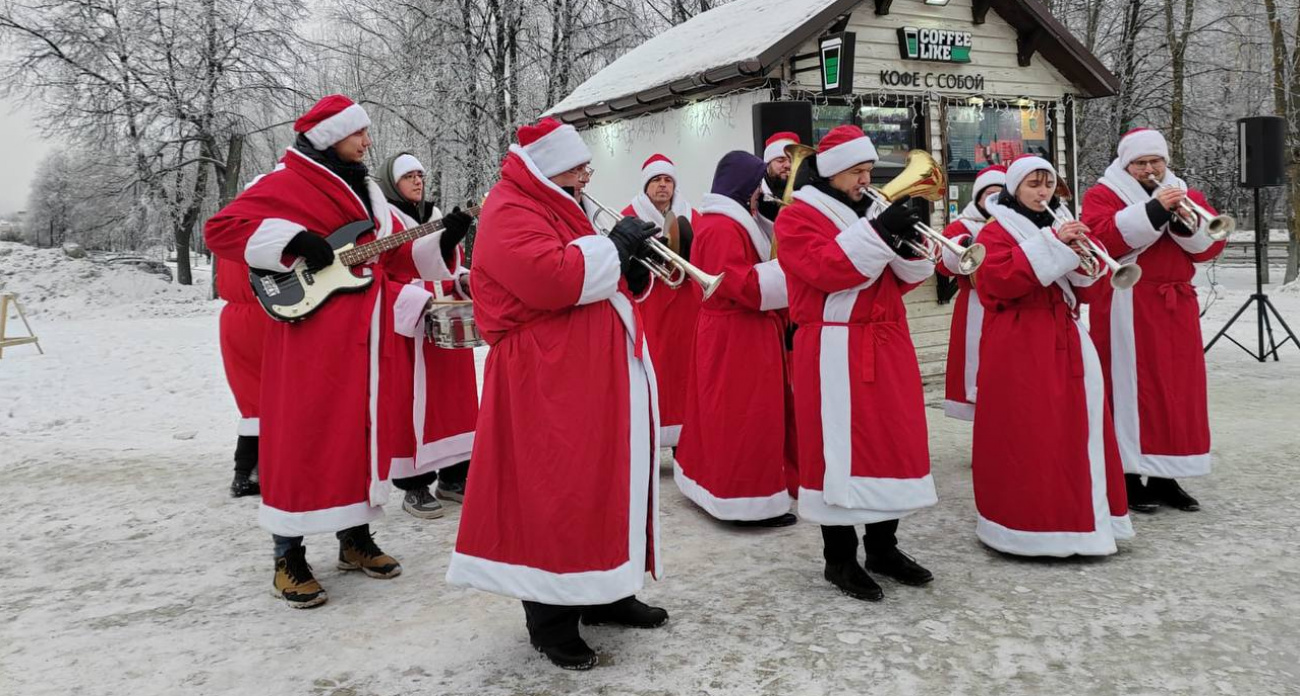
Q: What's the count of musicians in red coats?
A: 11